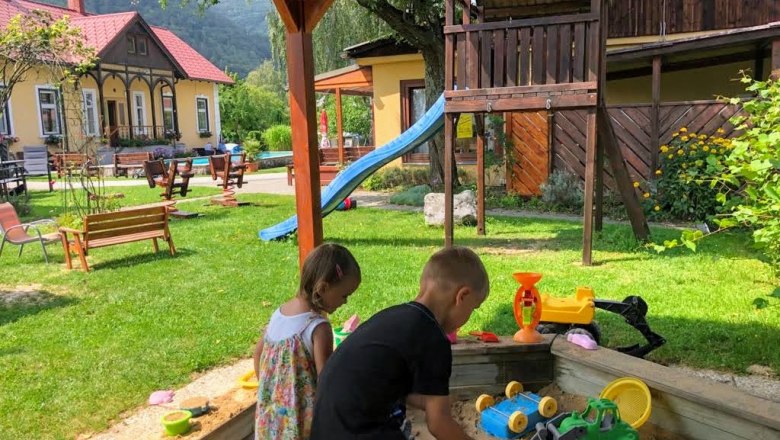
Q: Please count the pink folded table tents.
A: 1